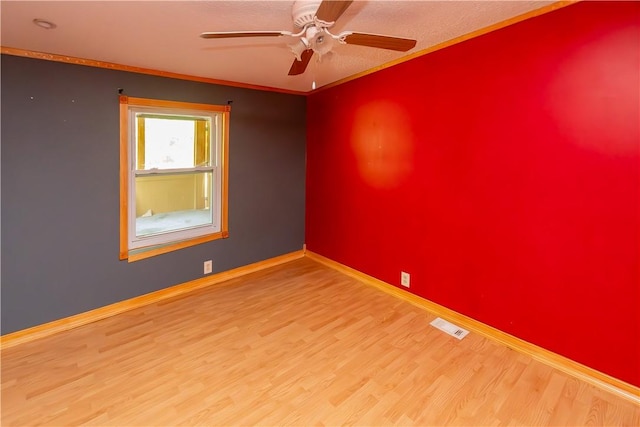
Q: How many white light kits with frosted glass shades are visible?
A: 1